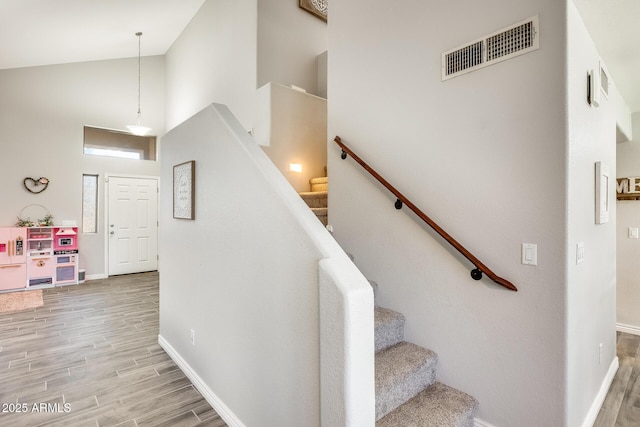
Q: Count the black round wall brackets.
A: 3